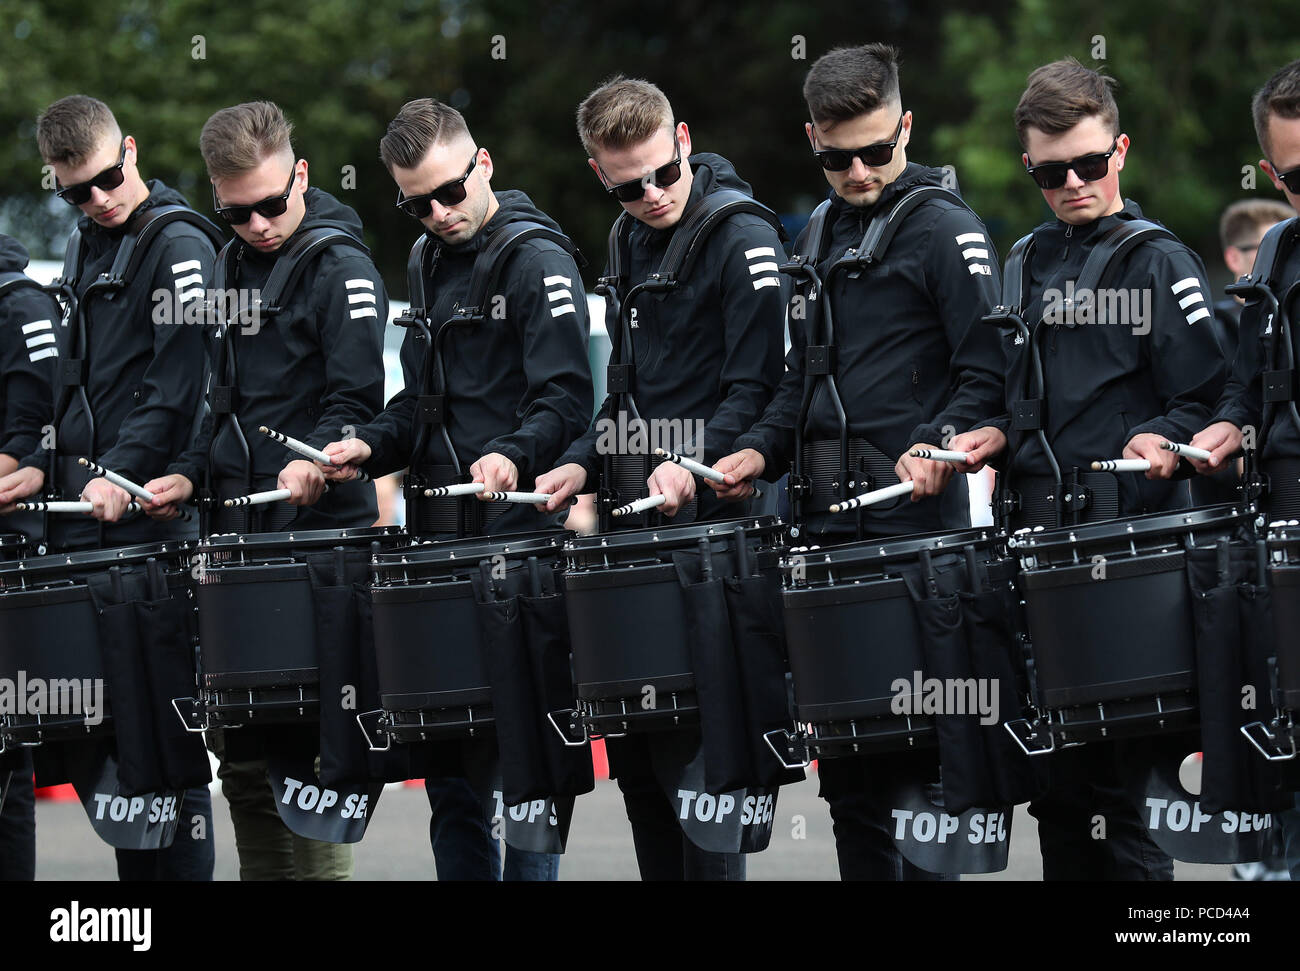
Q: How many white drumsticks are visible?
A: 12